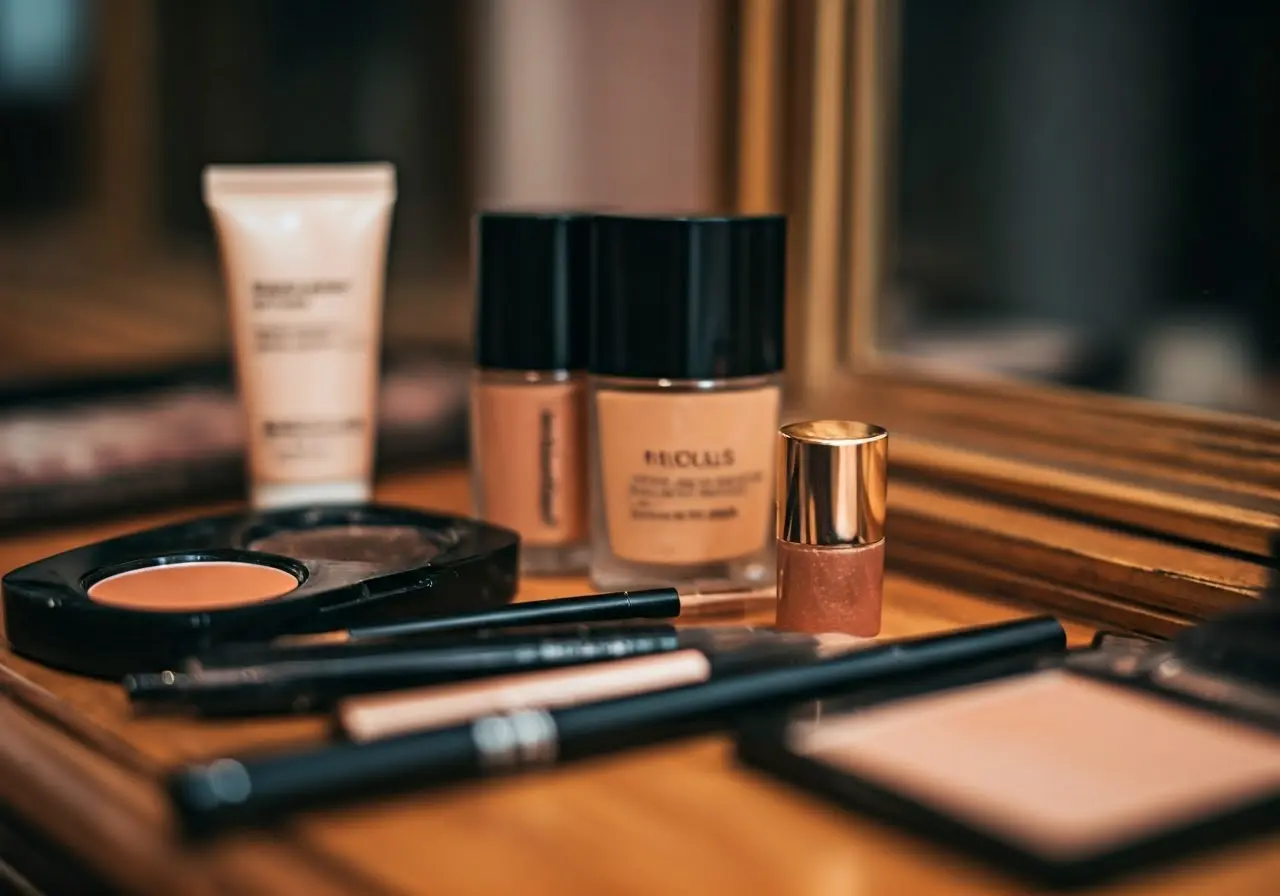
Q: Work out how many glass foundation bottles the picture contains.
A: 2